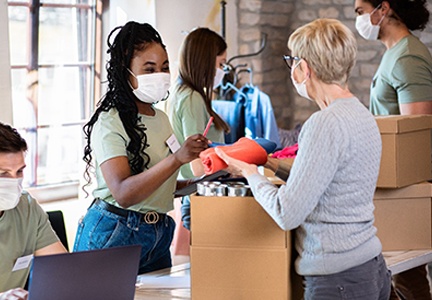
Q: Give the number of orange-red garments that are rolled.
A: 1